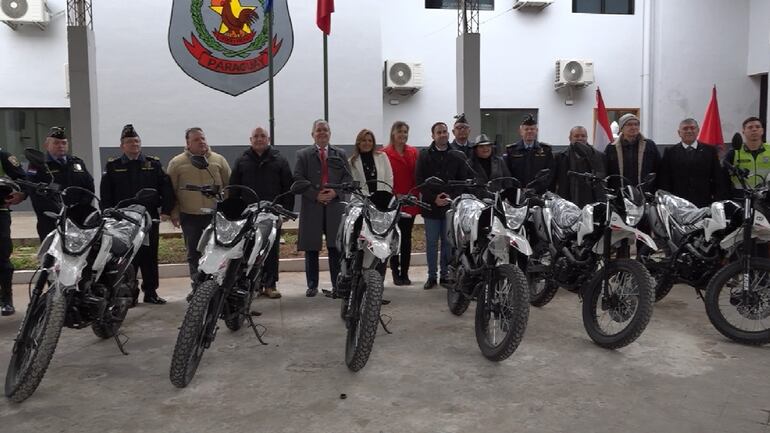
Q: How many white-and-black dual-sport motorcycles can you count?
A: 6